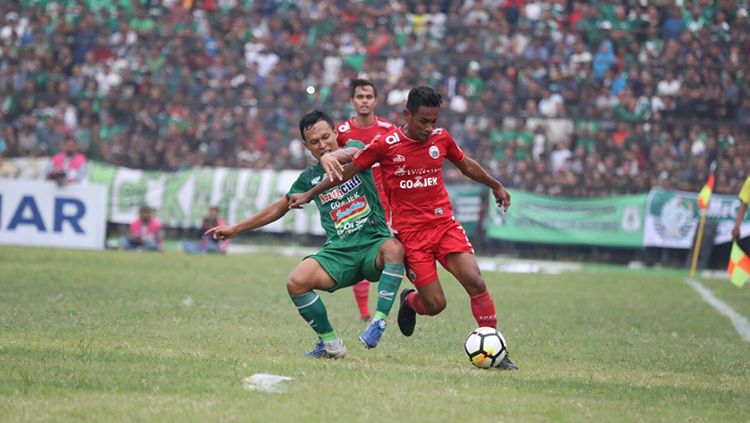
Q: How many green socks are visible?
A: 2